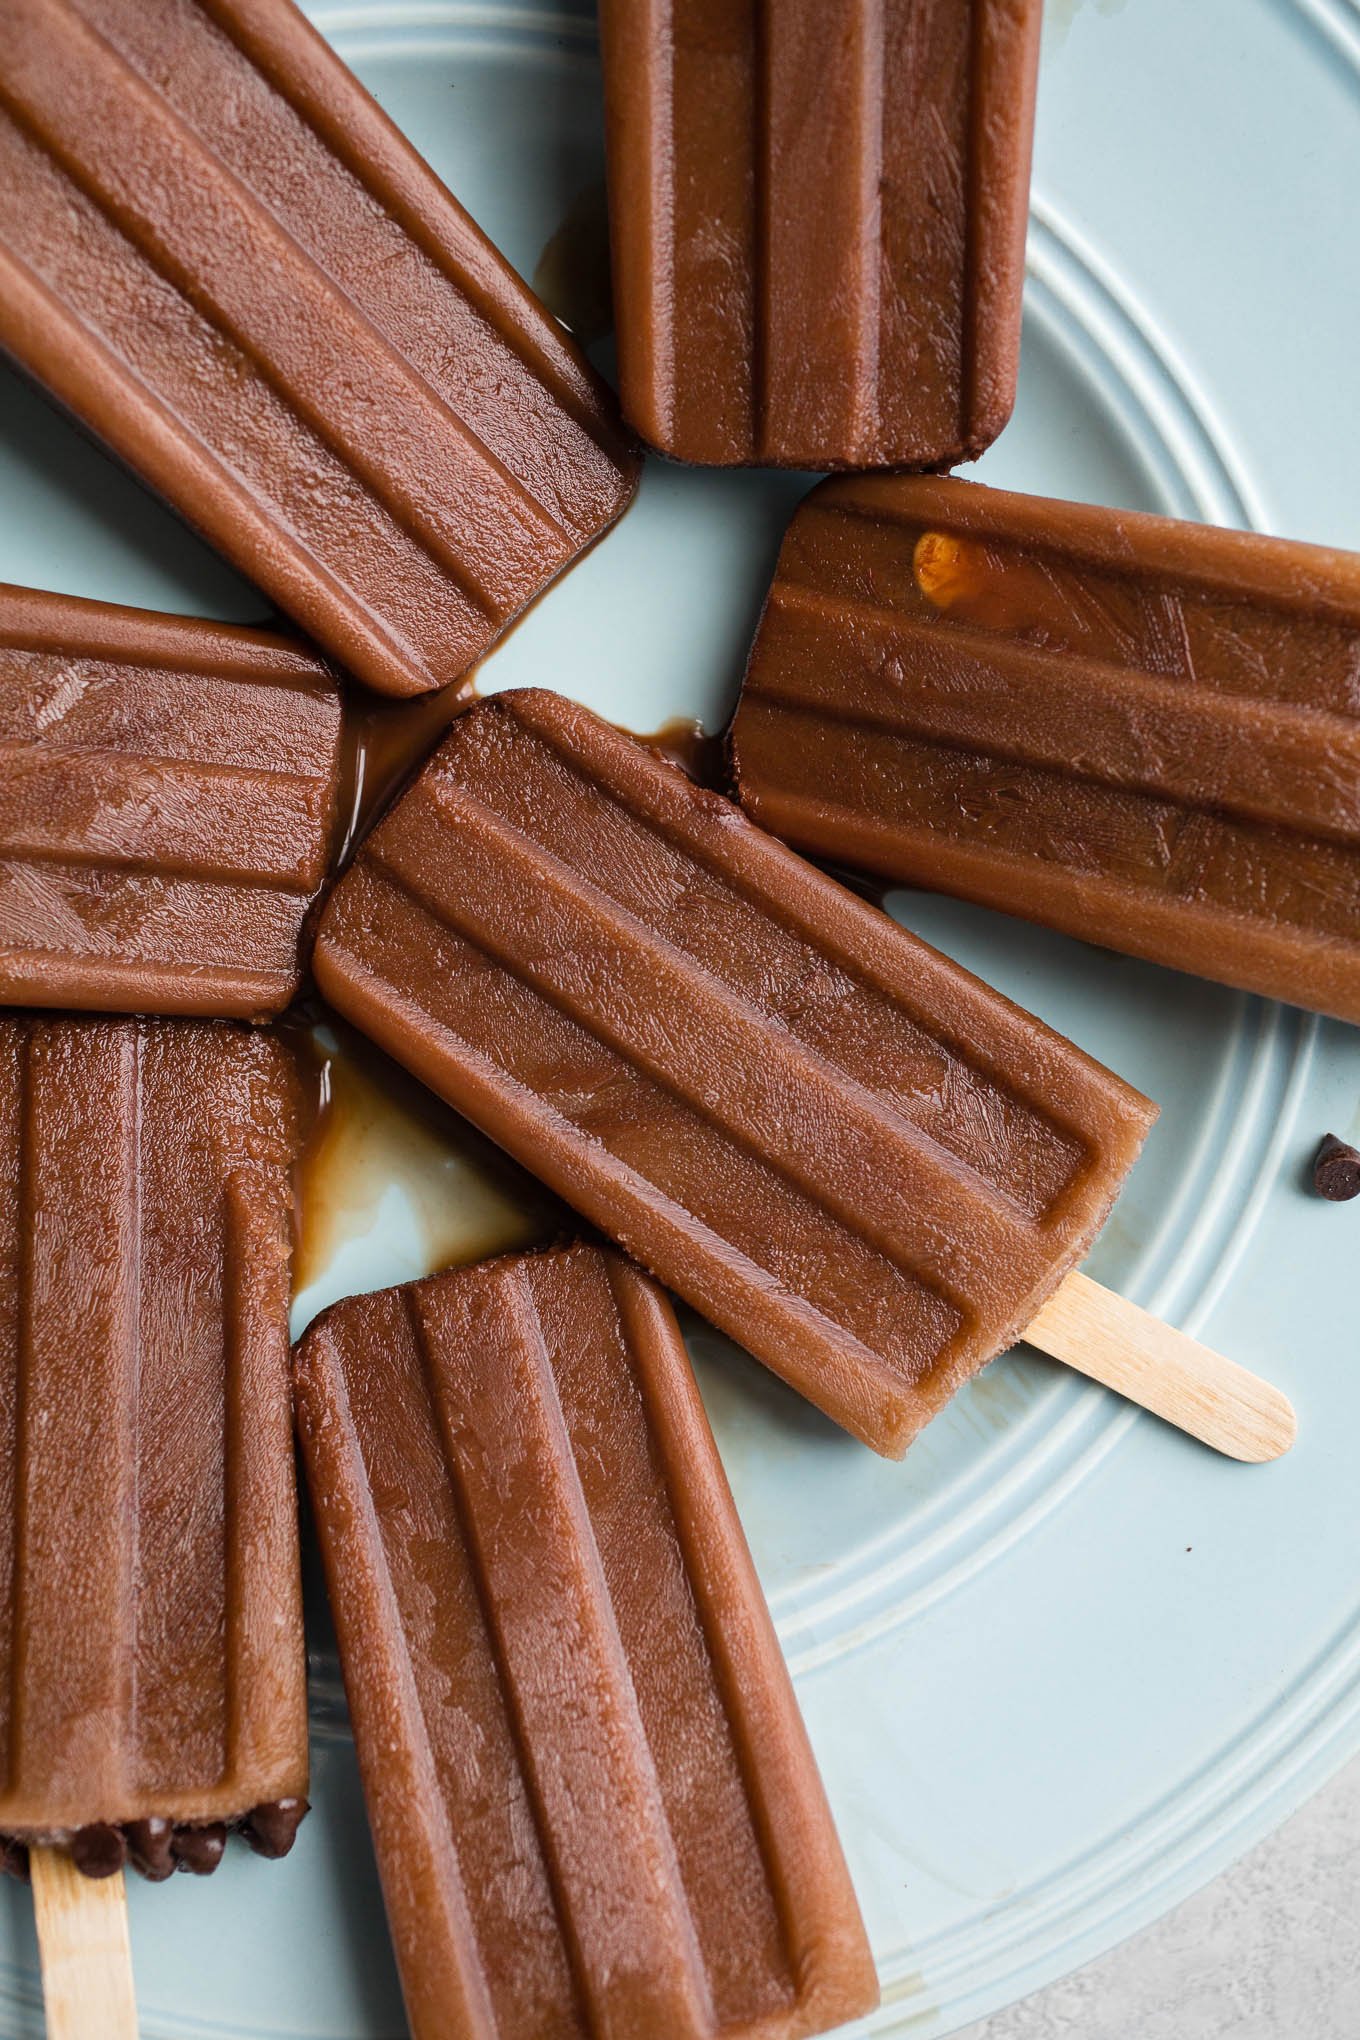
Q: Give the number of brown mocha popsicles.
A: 7